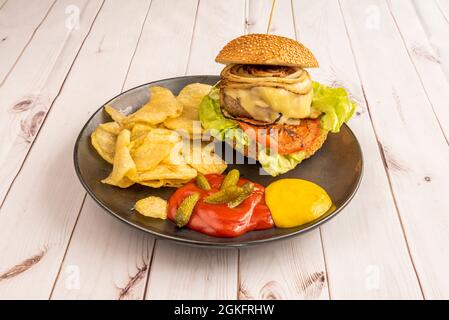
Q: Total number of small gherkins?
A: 5